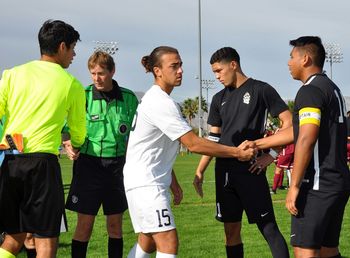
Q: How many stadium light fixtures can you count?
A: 3